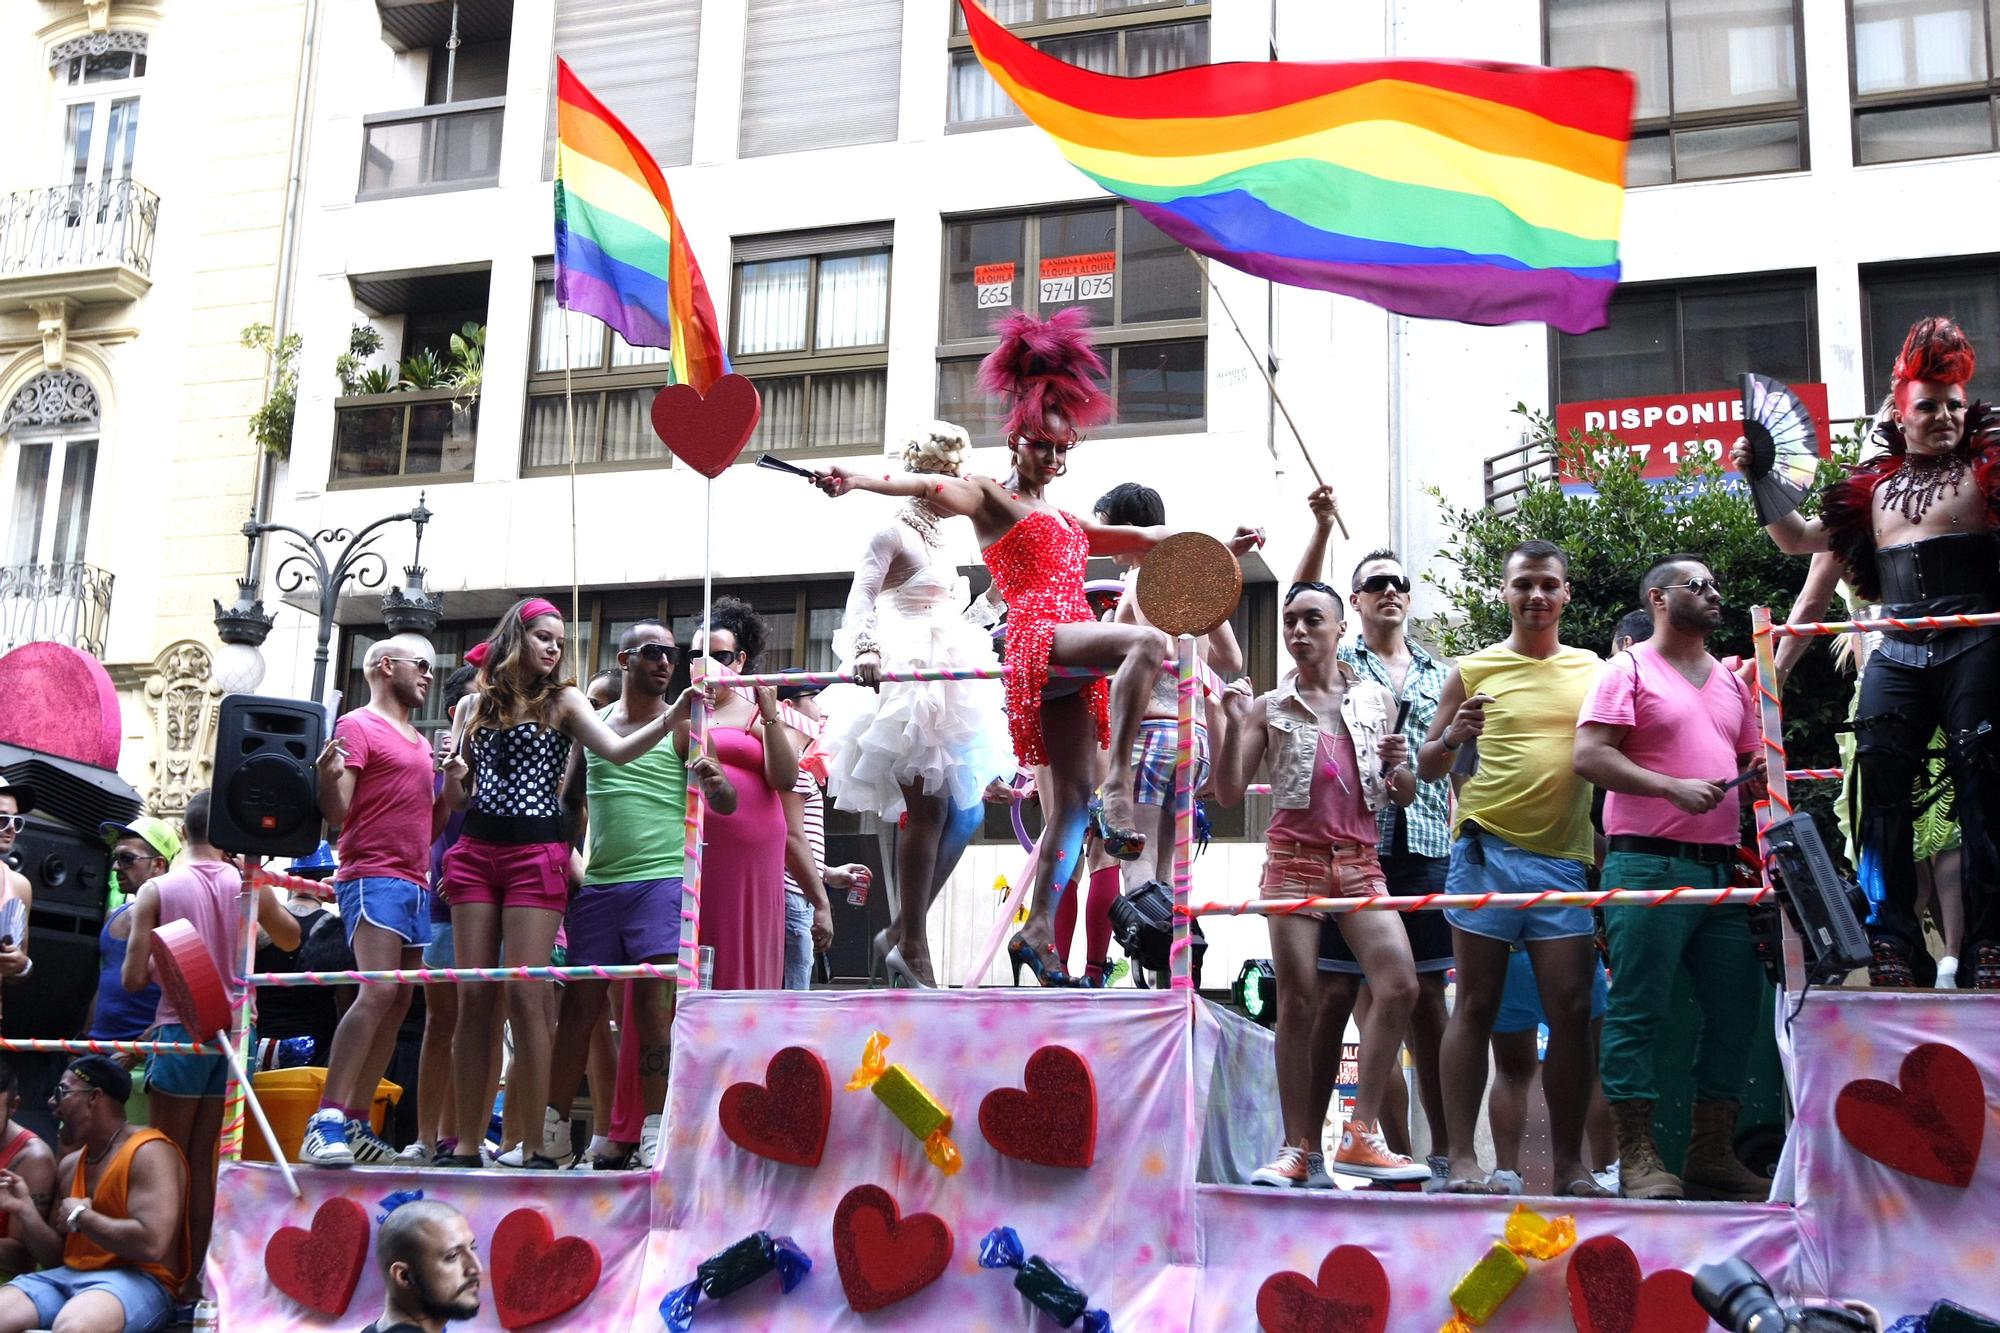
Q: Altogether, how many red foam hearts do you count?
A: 9